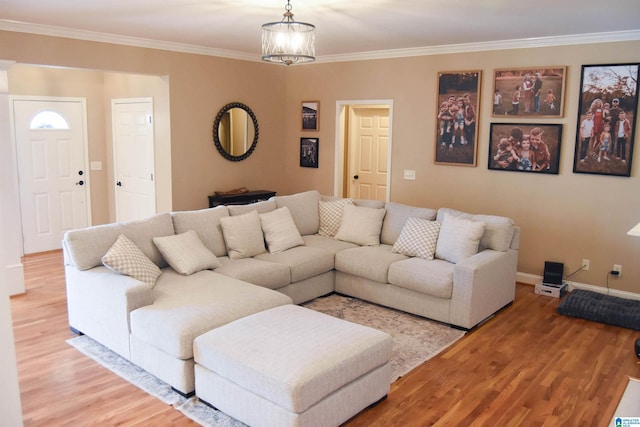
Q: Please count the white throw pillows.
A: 5